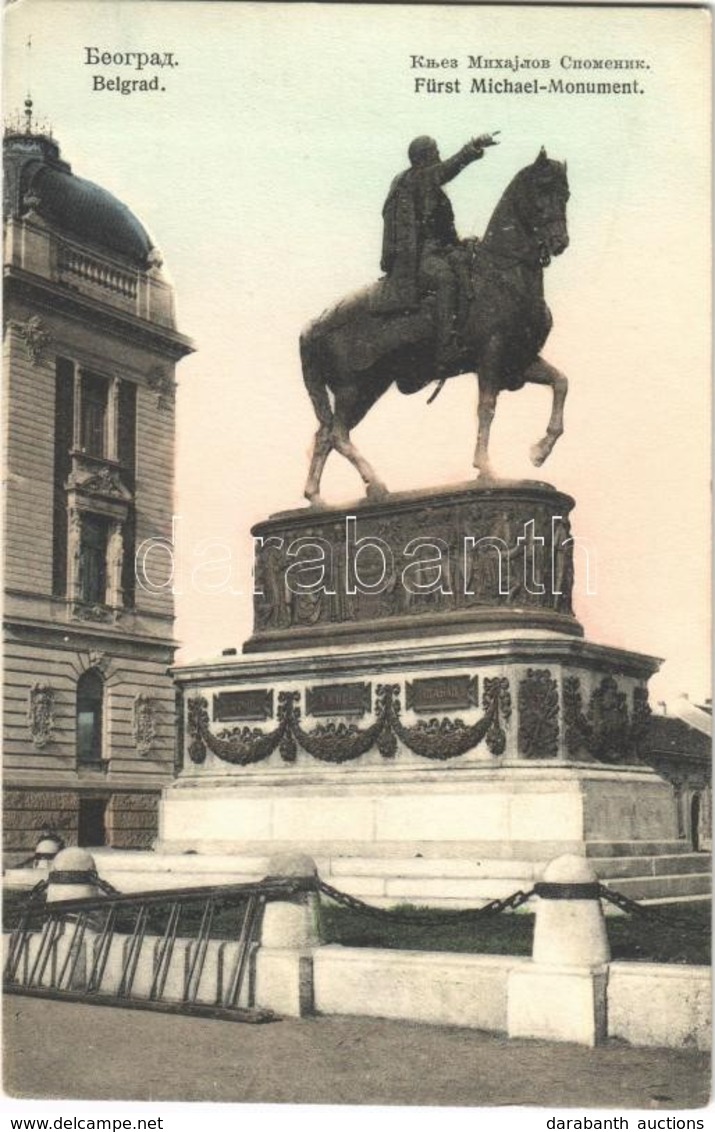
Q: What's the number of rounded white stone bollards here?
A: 4